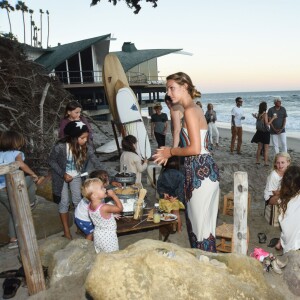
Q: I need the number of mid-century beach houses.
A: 1